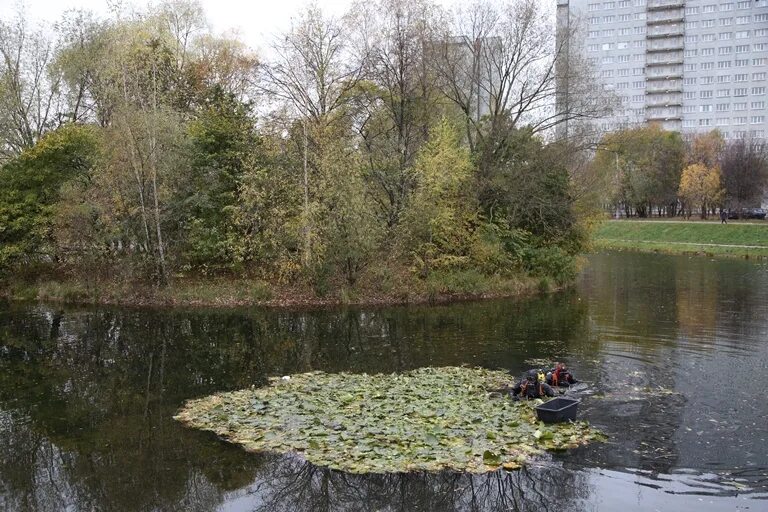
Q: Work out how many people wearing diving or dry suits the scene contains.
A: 2